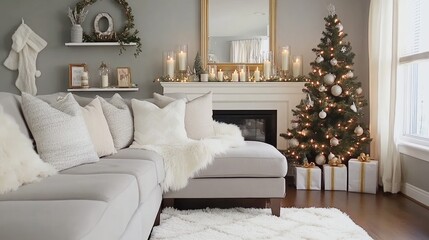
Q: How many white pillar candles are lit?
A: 10